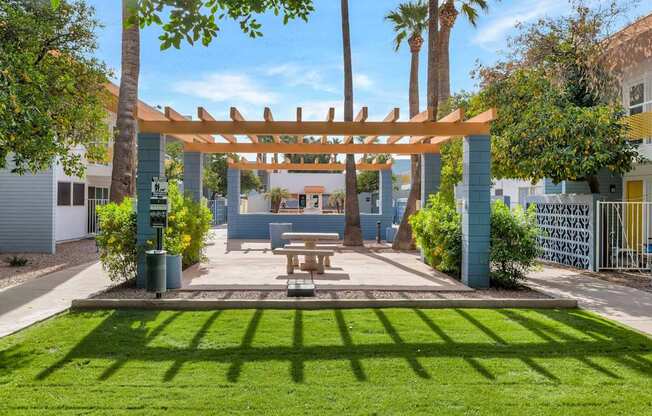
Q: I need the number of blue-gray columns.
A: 6